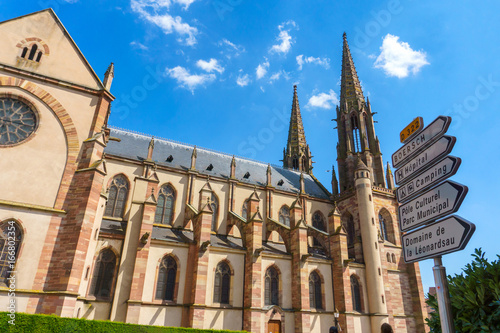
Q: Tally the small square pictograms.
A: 3